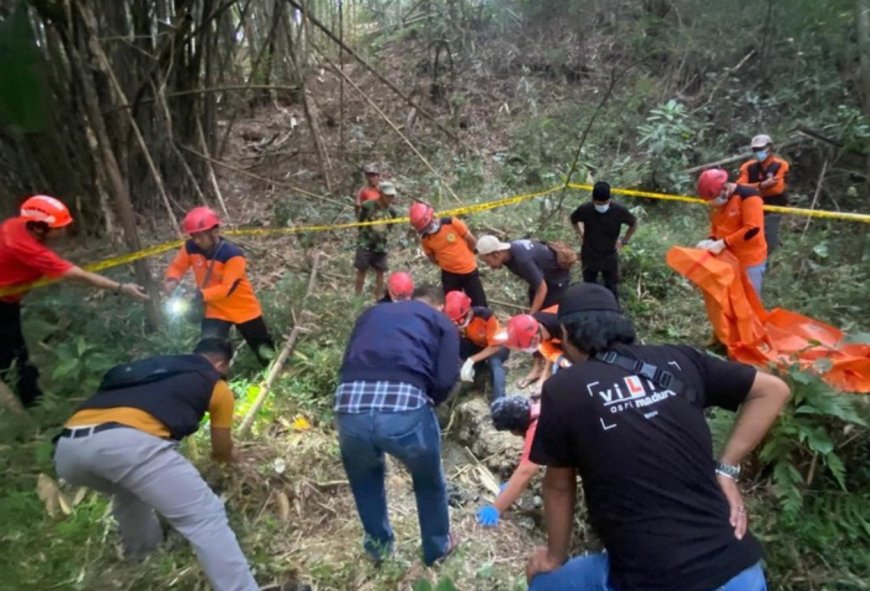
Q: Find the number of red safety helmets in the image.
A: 7